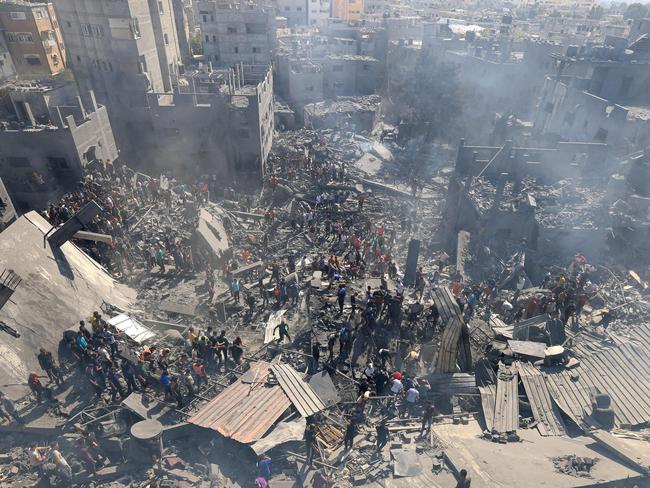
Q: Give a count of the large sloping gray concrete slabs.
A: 1